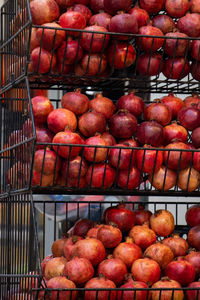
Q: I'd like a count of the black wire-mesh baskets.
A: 3